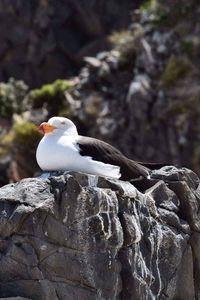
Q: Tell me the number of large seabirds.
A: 1